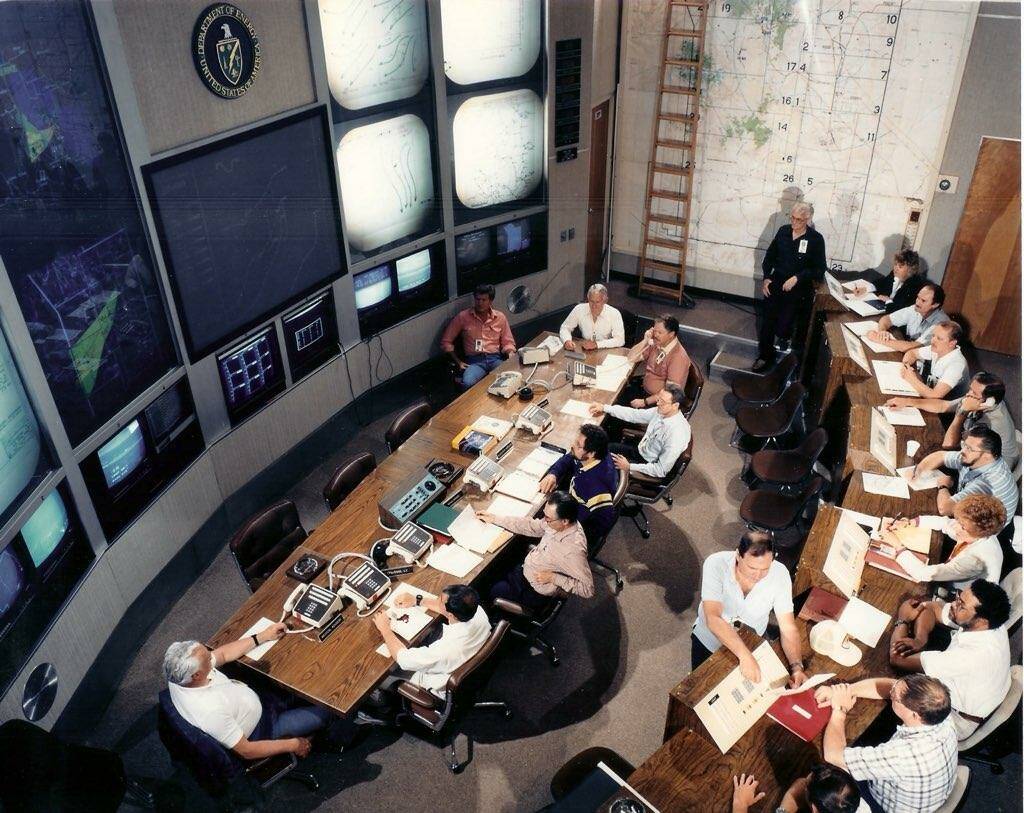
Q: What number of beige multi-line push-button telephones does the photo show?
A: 8